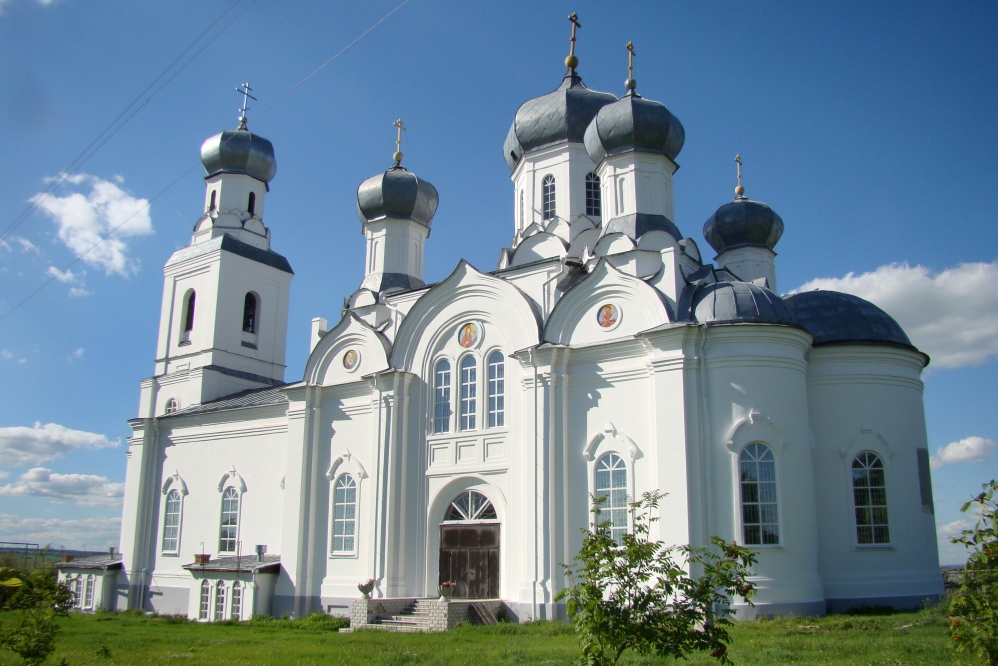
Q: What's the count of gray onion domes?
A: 5